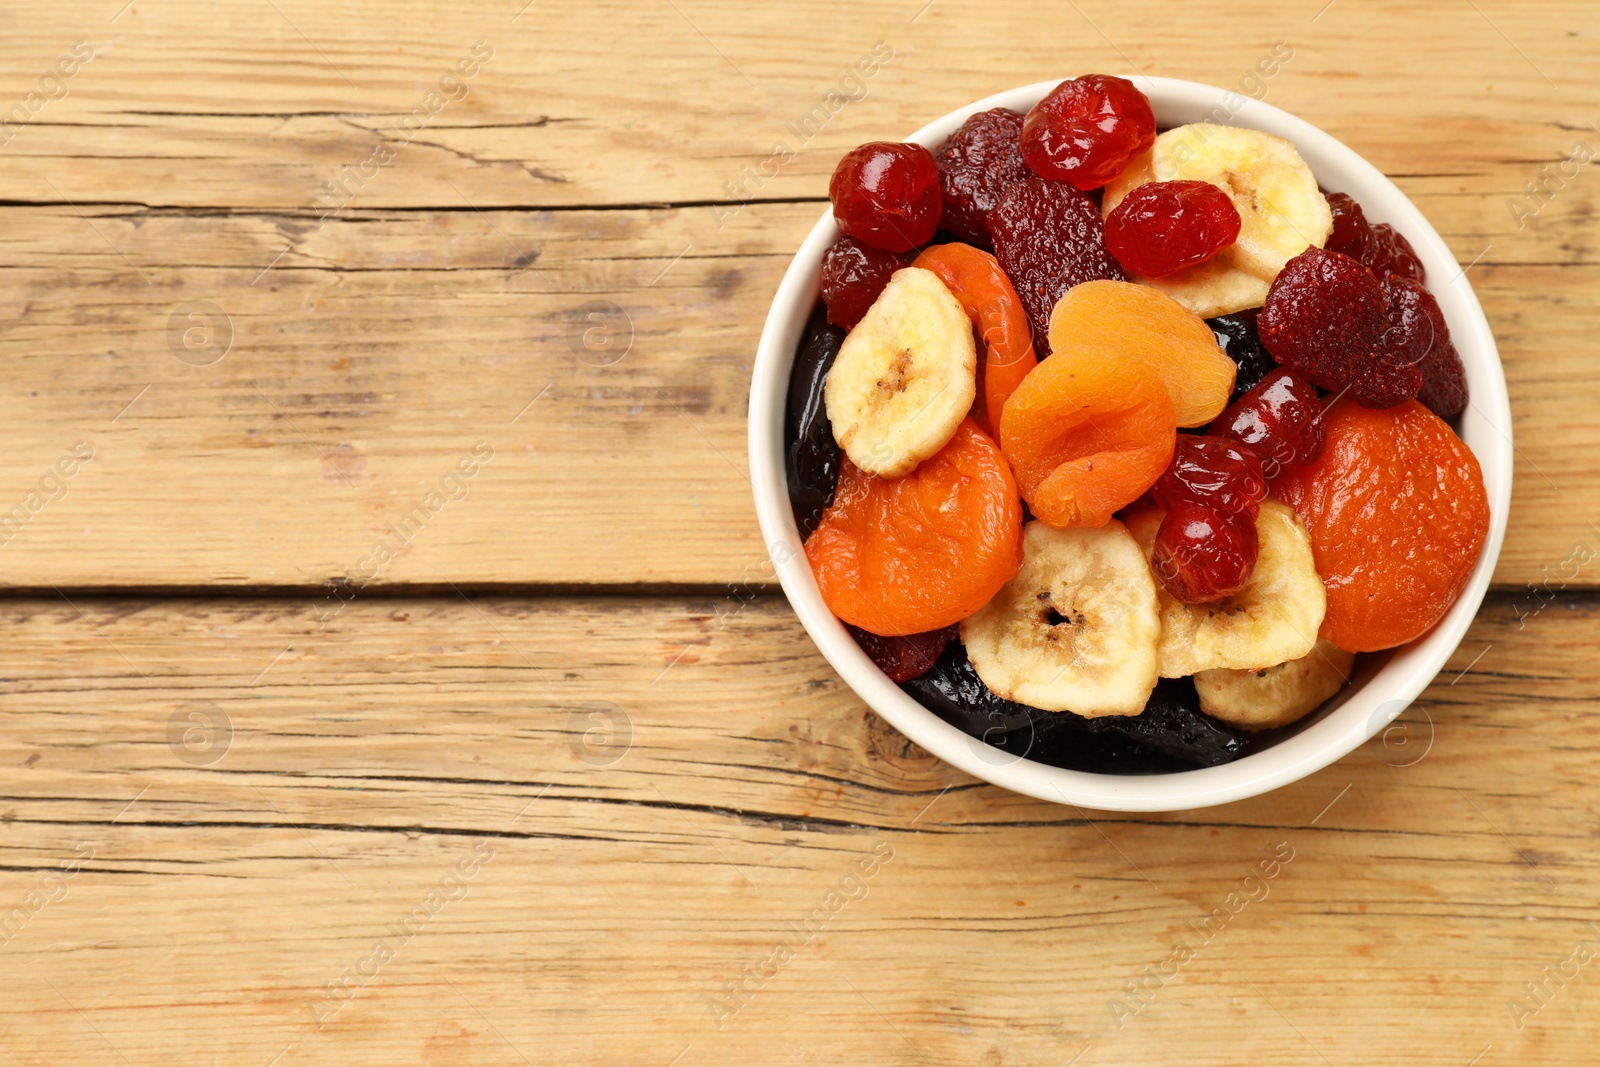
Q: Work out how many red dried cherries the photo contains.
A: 9